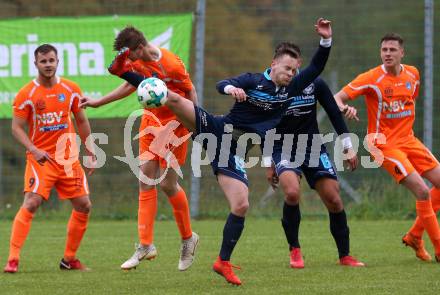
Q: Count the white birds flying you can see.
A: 0